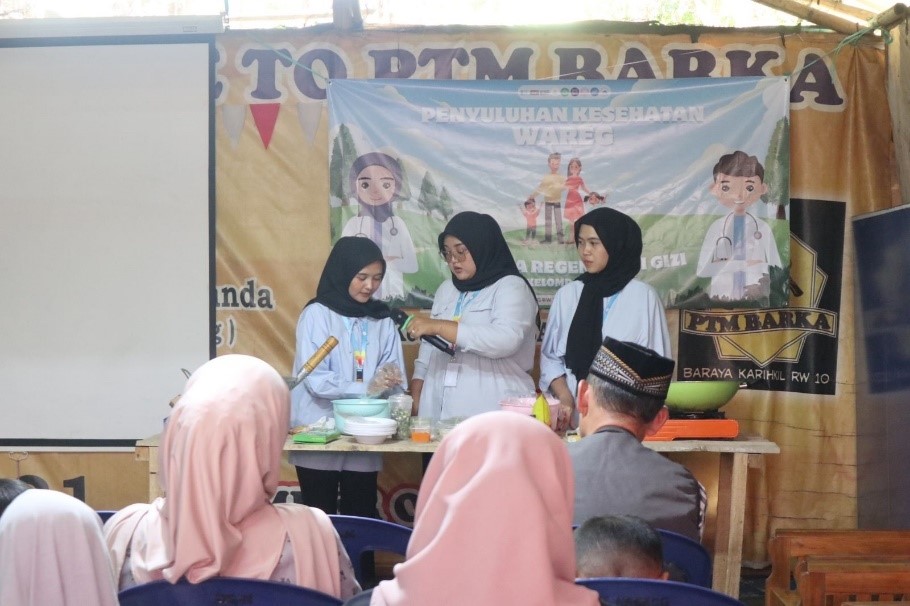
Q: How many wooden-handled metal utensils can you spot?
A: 1